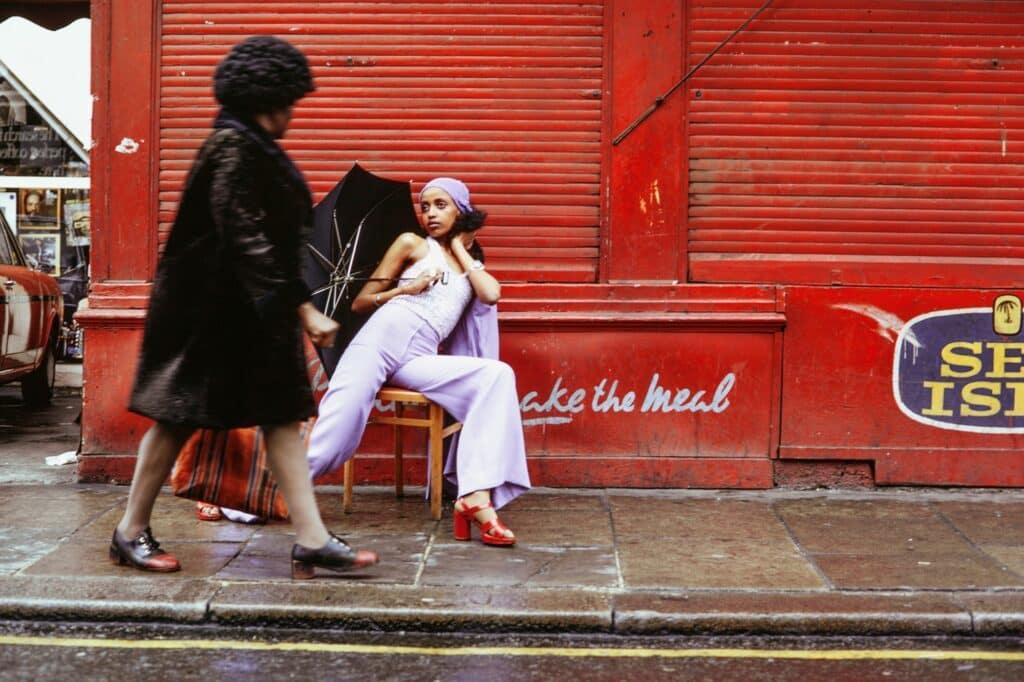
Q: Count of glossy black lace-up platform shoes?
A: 2